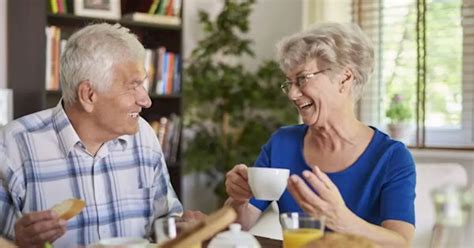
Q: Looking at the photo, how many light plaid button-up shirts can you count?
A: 1